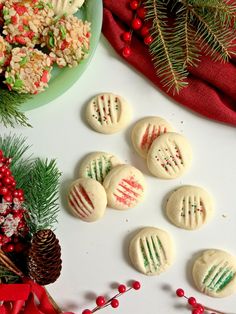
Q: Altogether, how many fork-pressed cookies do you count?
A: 9